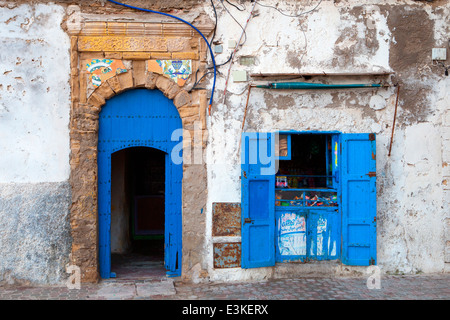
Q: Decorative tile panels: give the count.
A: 2